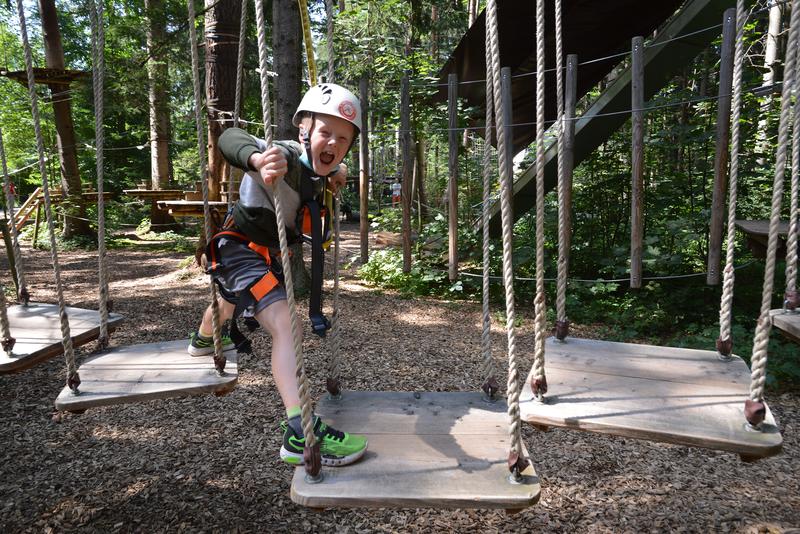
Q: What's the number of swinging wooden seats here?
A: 5